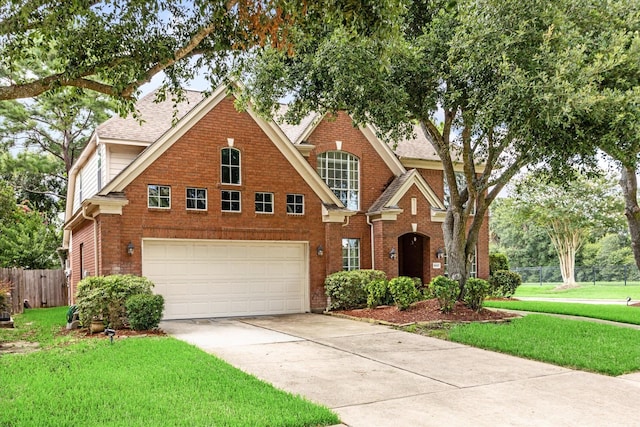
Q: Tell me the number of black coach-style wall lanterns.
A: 4